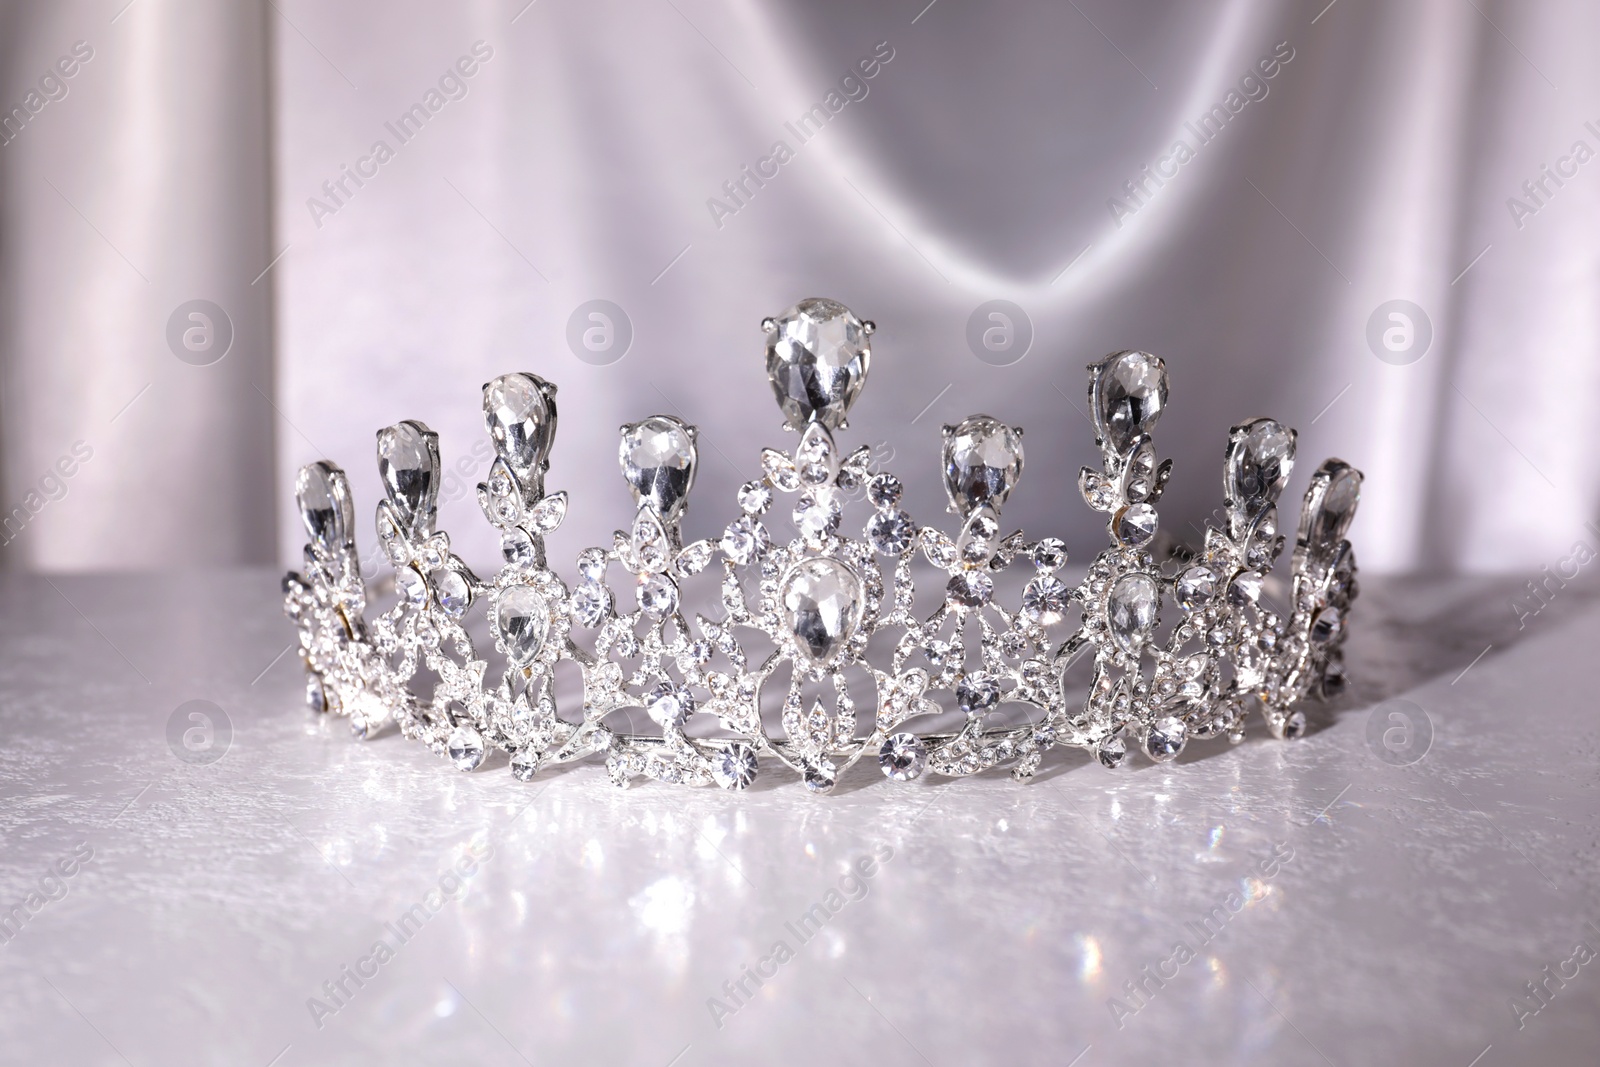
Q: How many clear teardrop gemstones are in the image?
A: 12